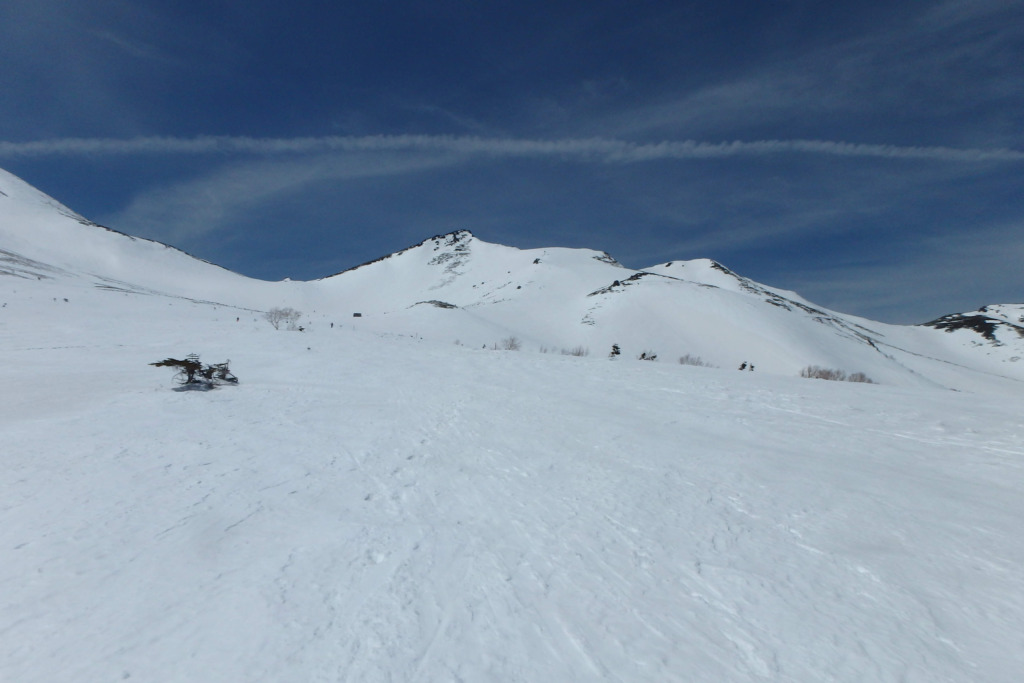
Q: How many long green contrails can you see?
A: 0